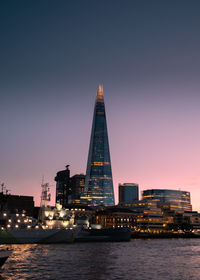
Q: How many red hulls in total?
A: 0